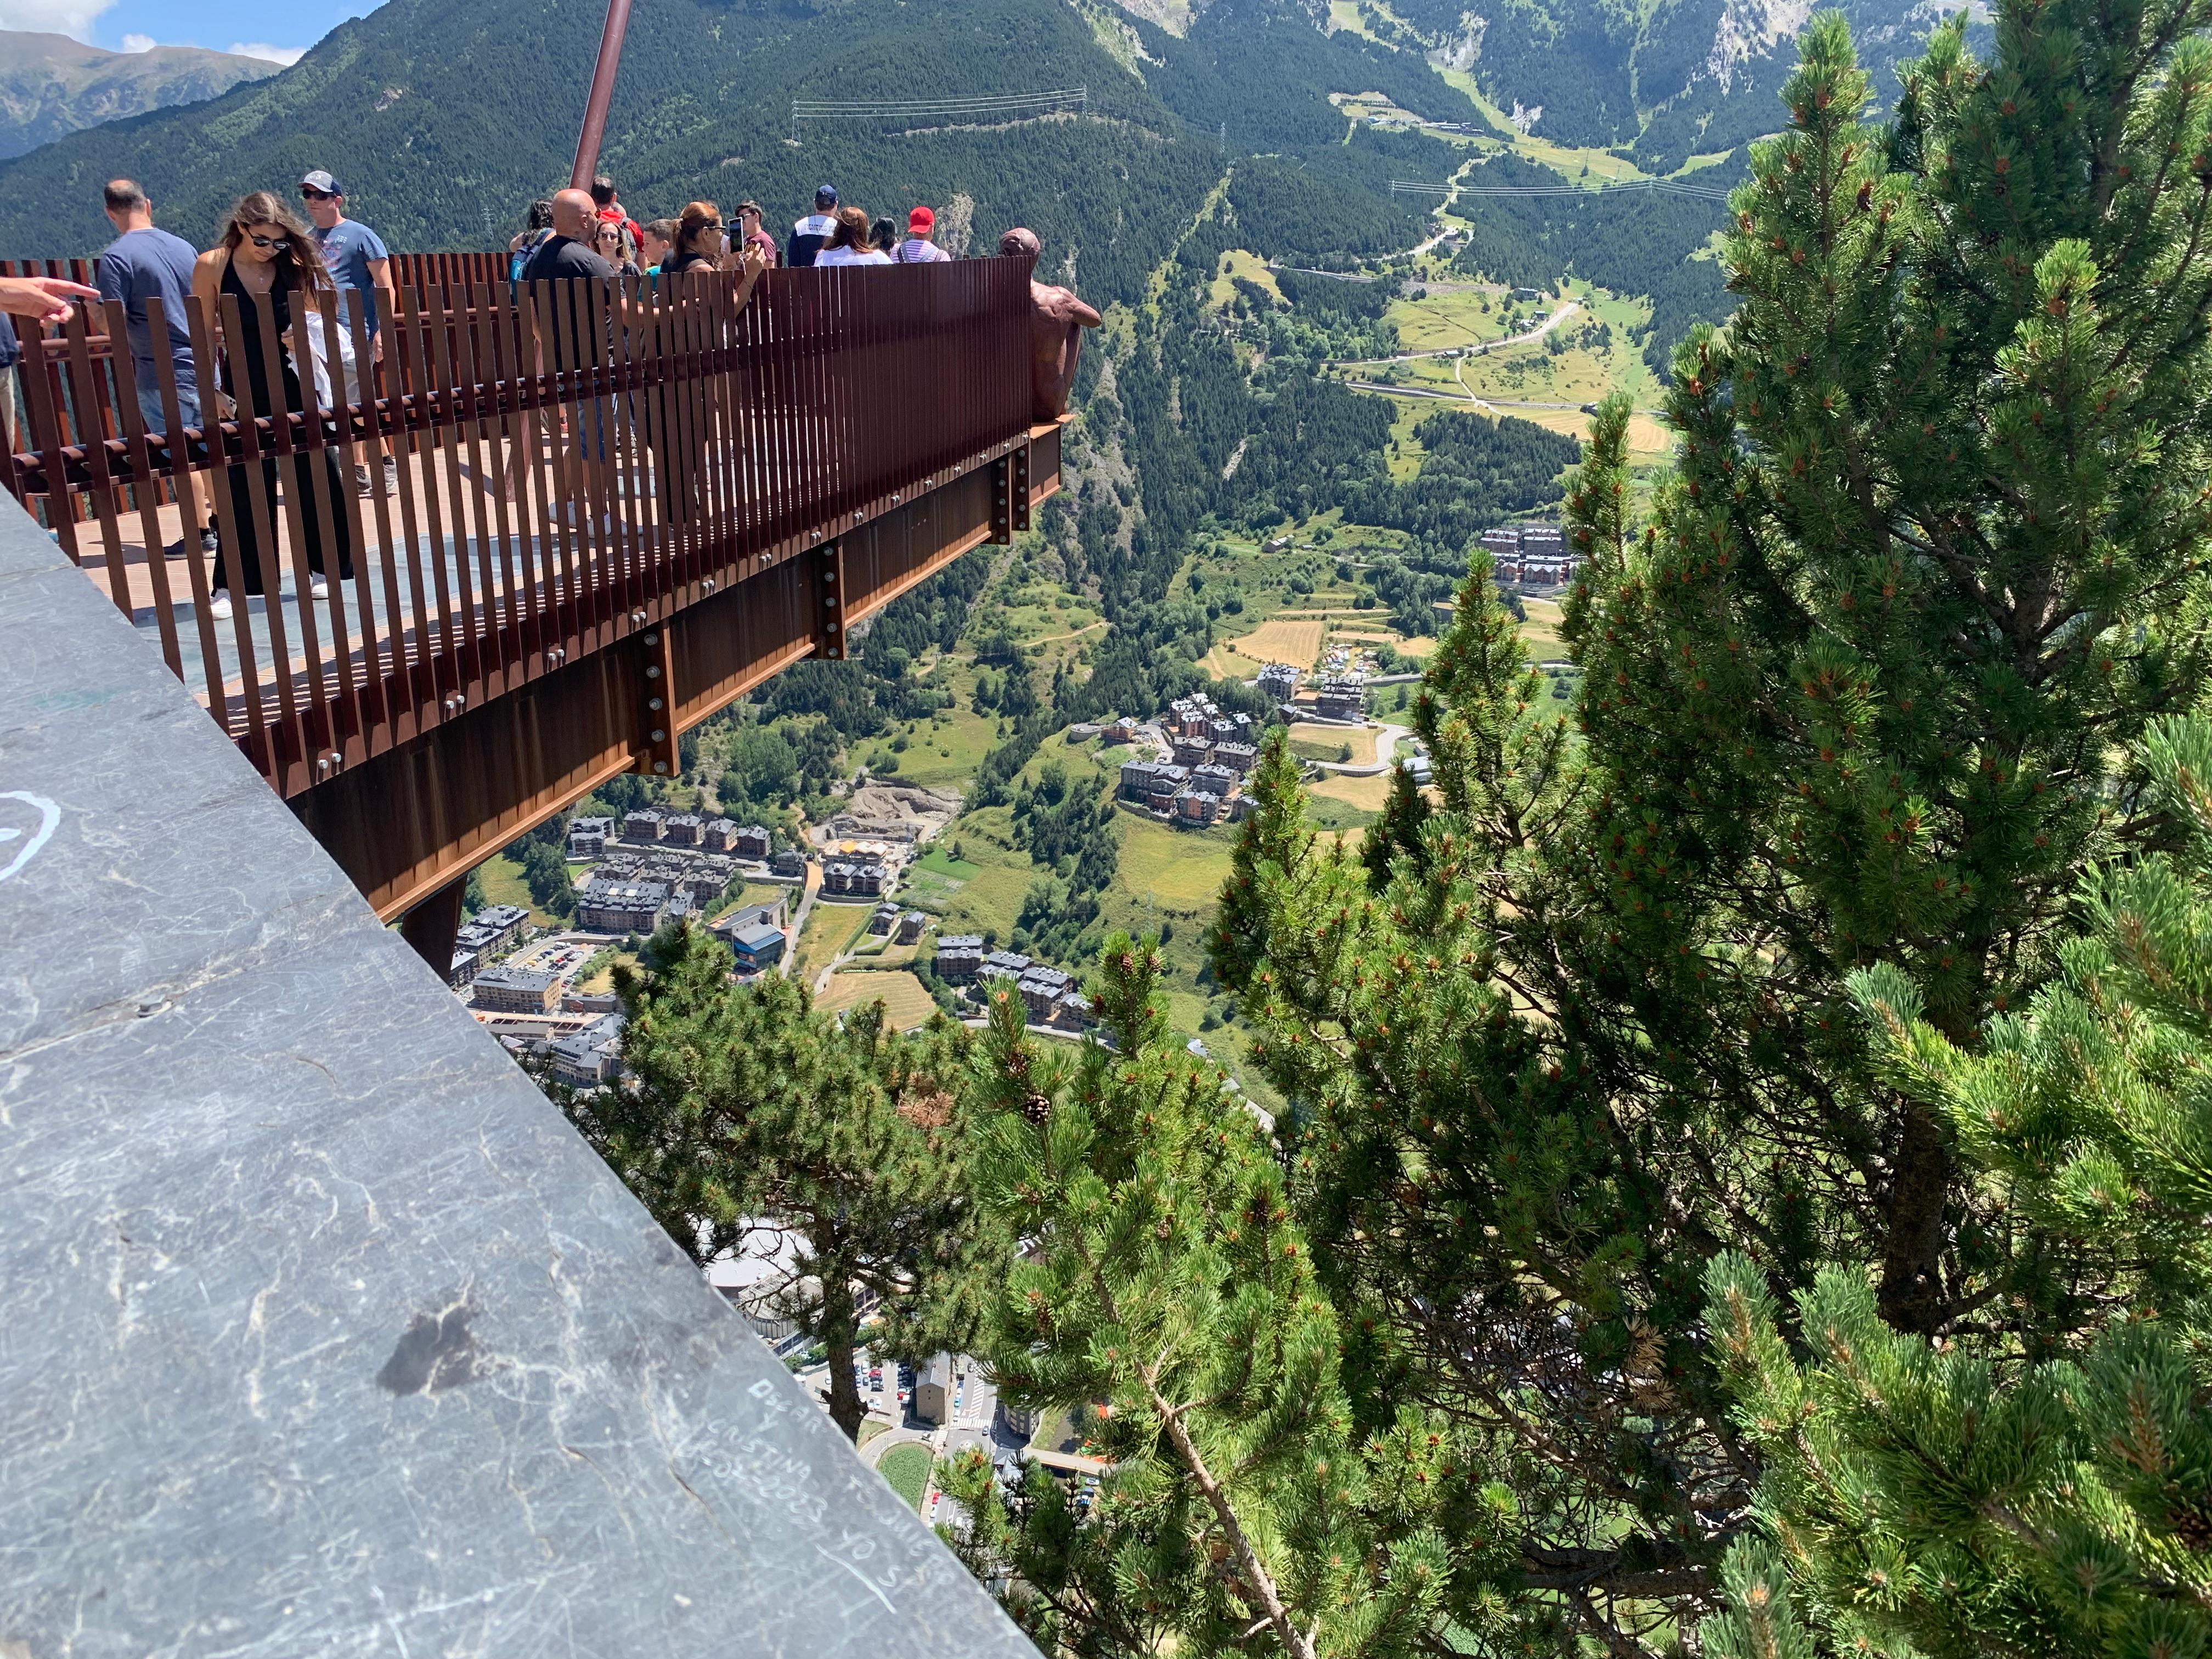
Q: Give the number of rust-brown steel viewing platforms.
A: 1